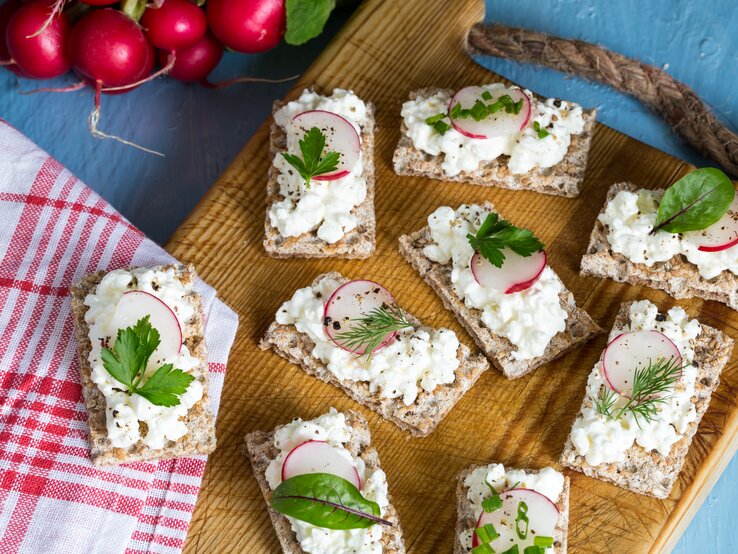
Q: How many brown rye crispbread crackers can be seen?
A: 9